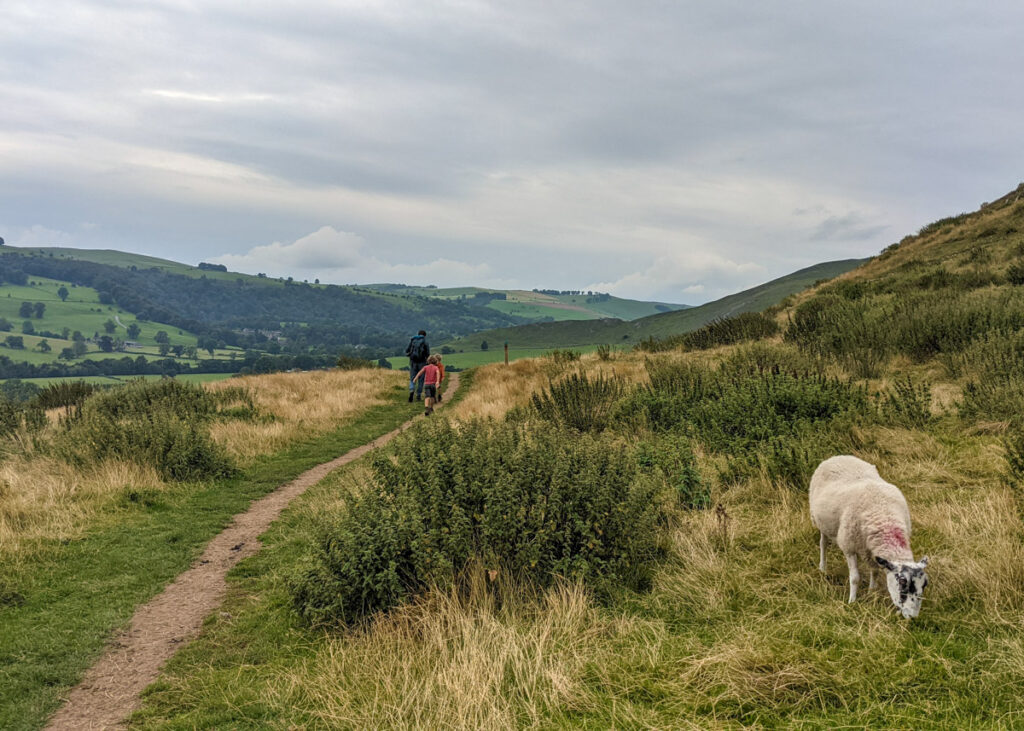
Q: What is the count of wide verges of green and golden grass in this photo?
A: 2